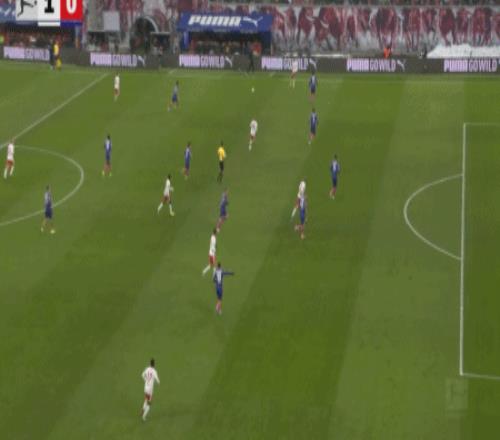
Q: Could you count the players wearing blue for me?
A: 10